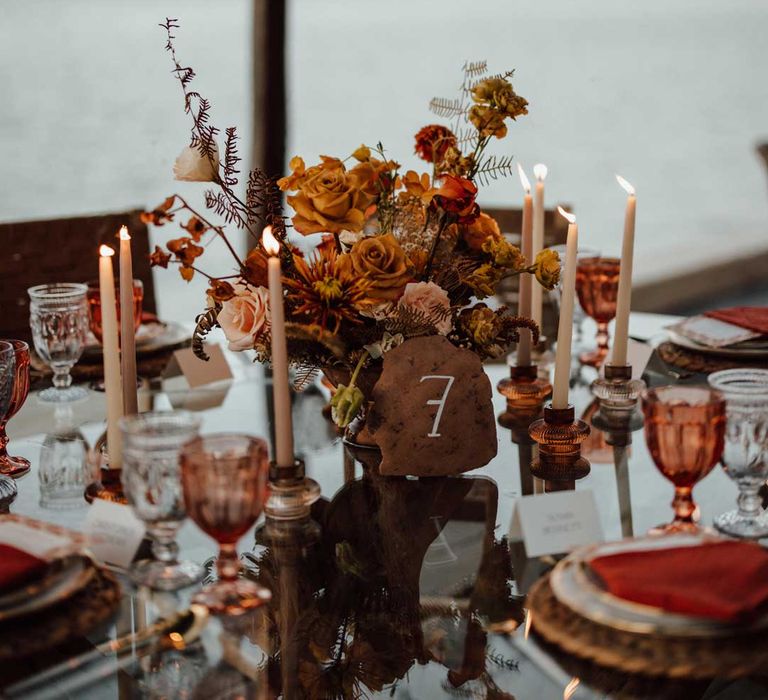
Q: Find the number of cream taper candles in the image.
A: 7